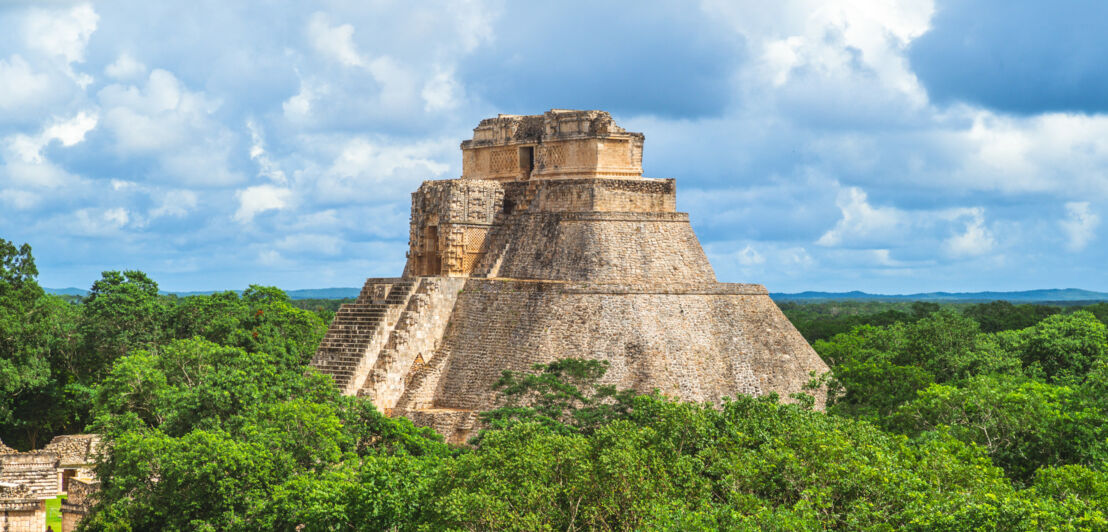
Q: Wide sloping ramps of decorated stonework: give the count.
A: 1